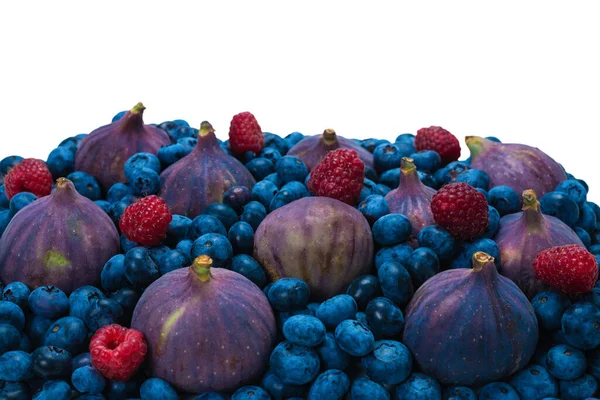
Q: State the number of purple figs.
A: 10